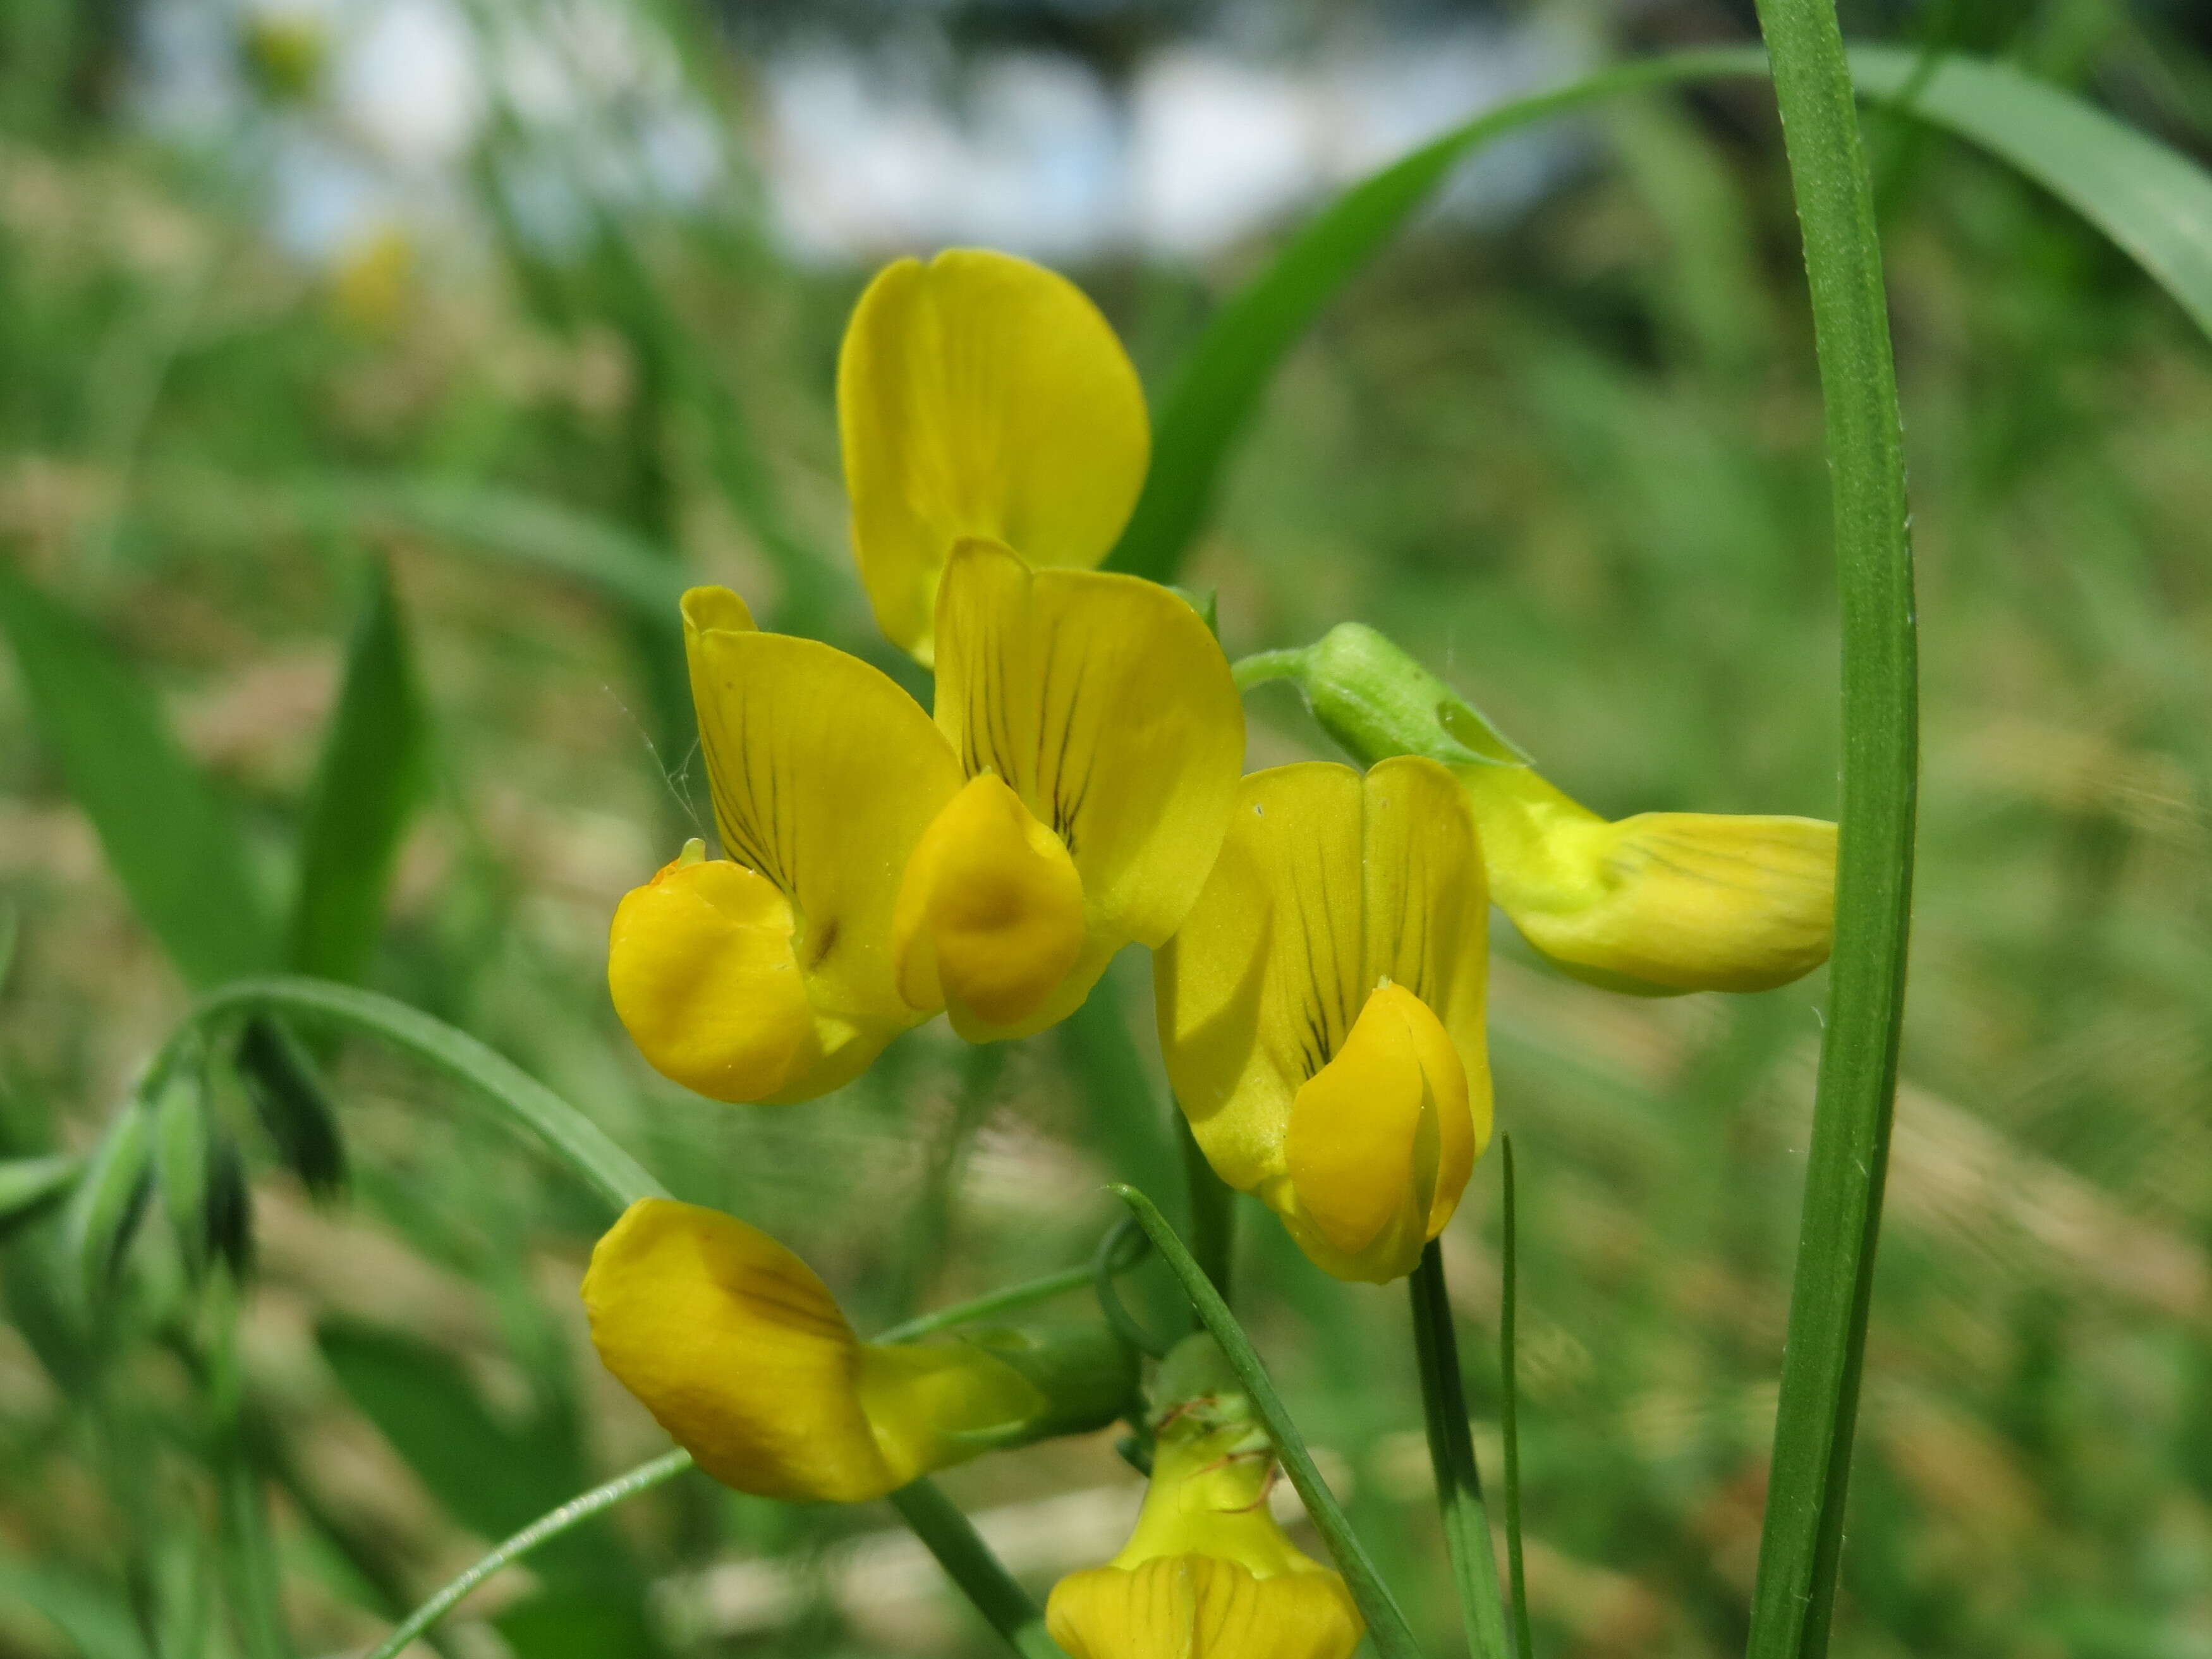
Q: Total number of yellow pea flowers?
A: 7